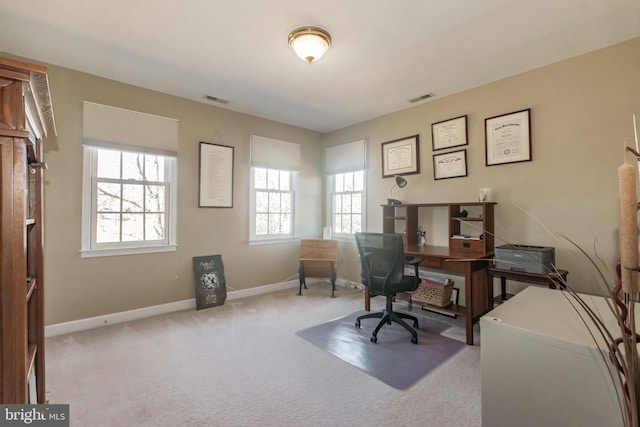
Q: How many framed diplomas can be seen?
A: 4